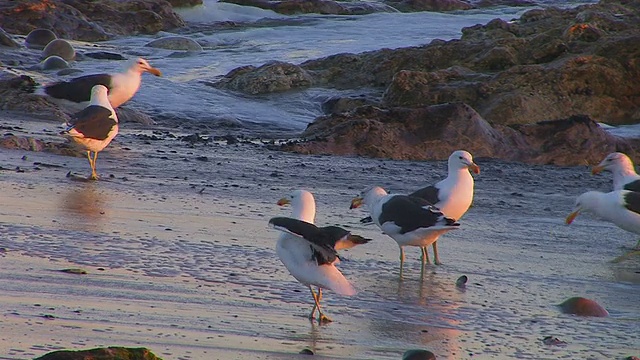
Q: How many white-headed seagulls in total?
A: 7